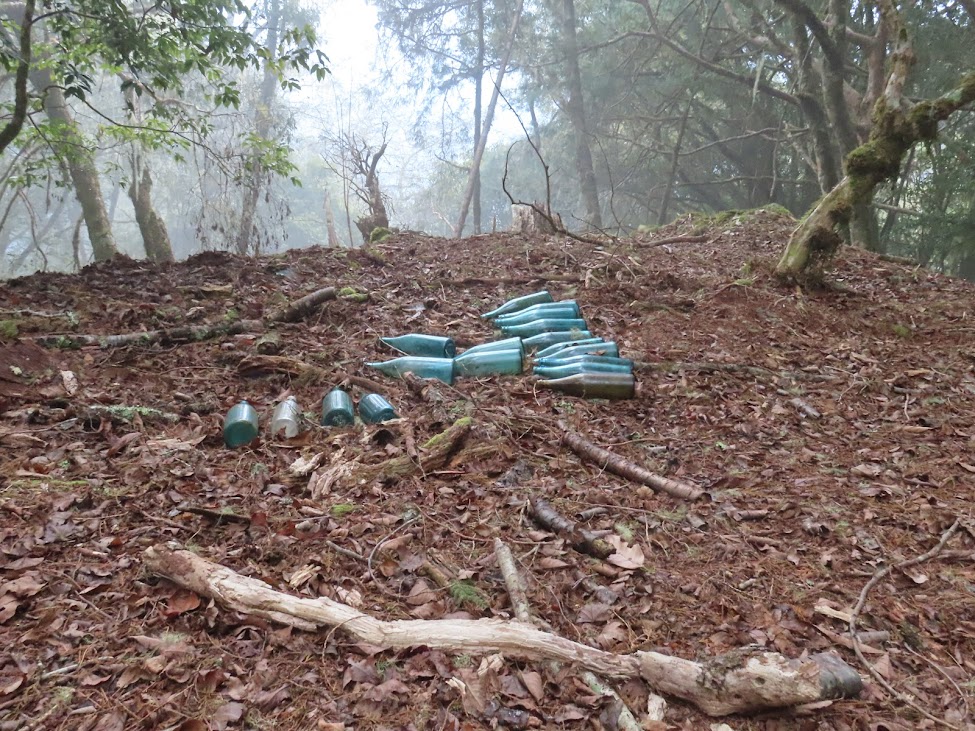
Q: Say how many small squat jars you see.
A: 4